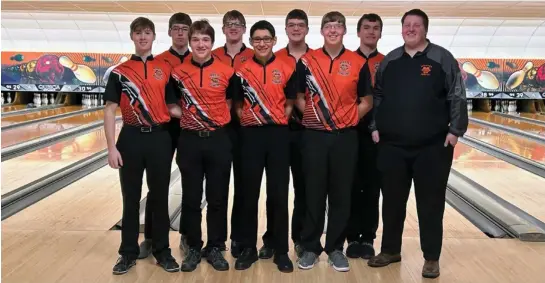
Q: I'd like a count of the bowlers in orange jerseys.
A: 8